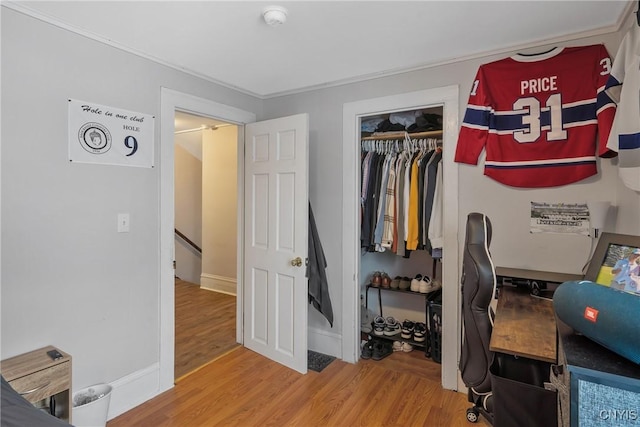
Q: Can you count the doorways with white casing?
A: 2